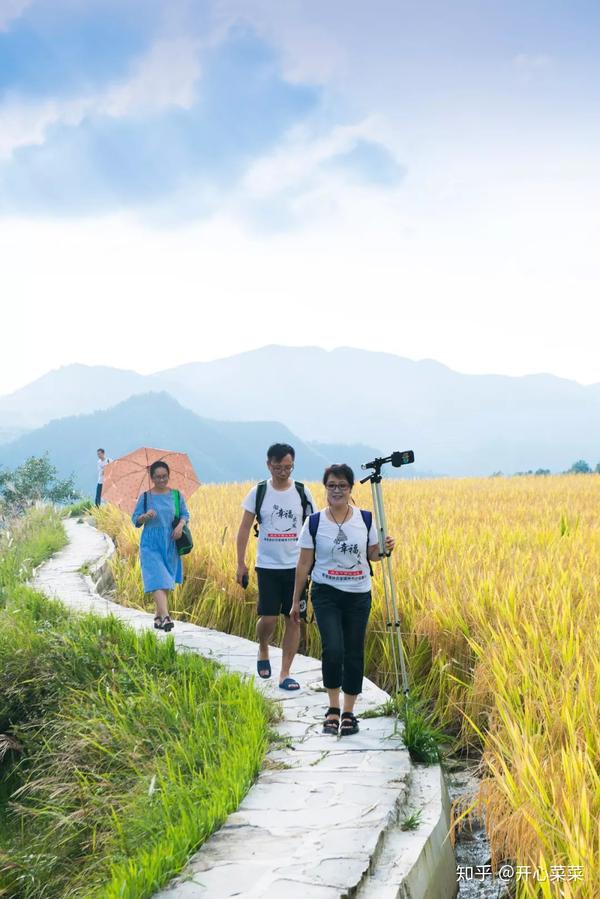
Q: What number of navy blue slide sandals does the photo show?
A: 2